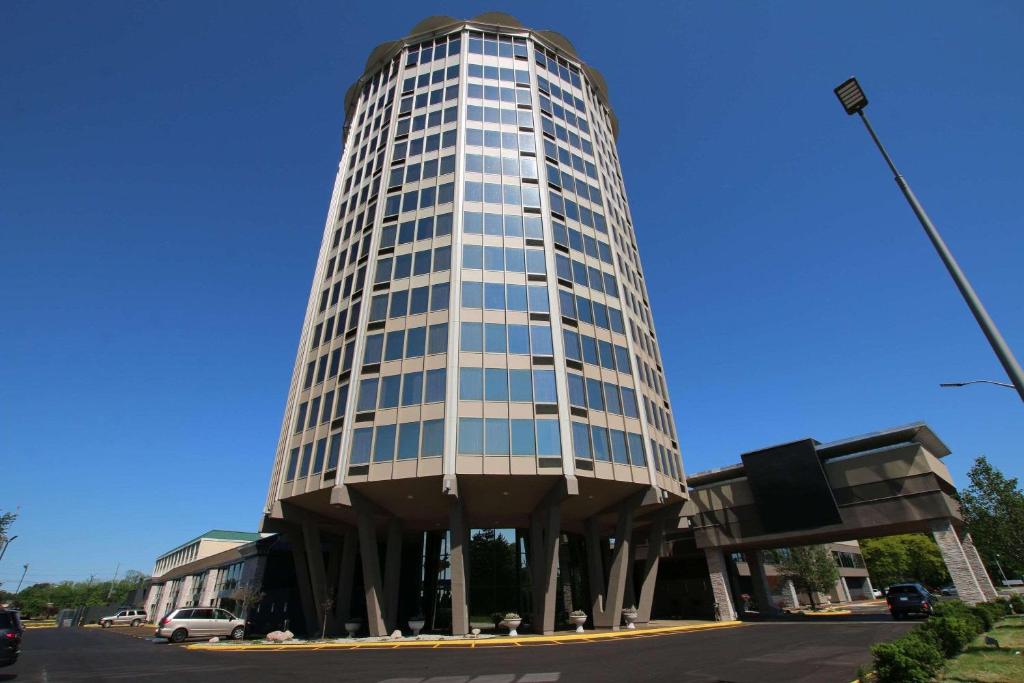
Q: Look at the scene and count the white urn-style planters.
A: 5